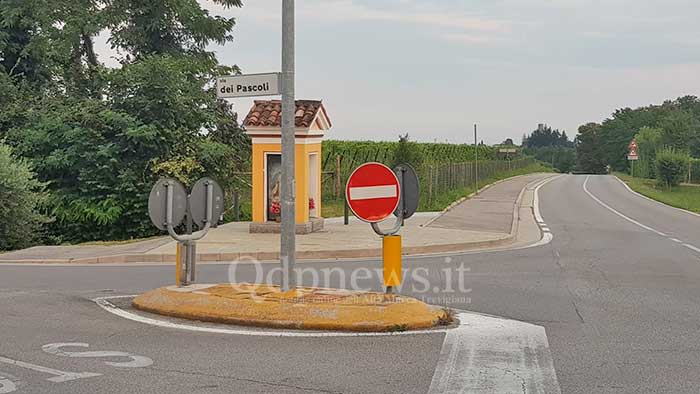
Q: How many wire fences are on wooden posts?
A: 1